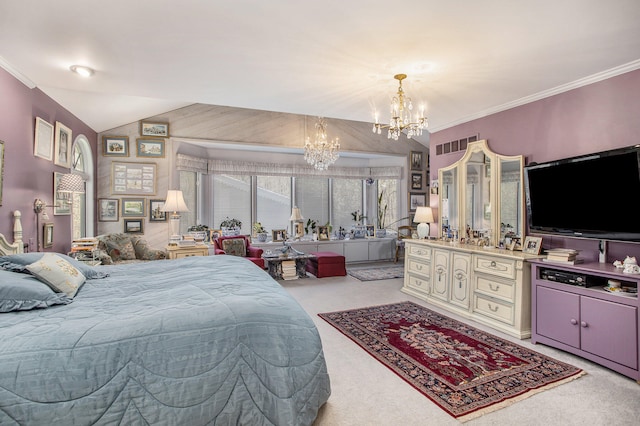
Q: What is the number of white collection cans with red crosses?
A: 0